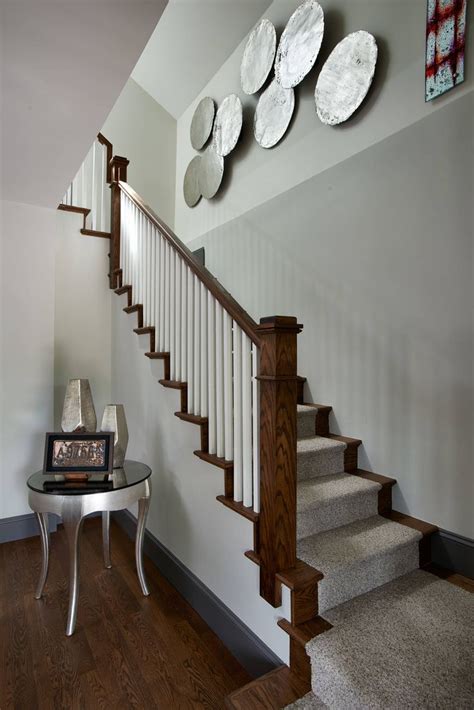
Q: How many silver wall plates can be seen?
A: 8